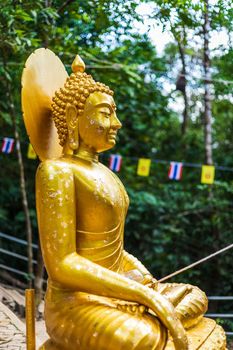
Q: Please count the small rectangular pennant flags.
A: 6